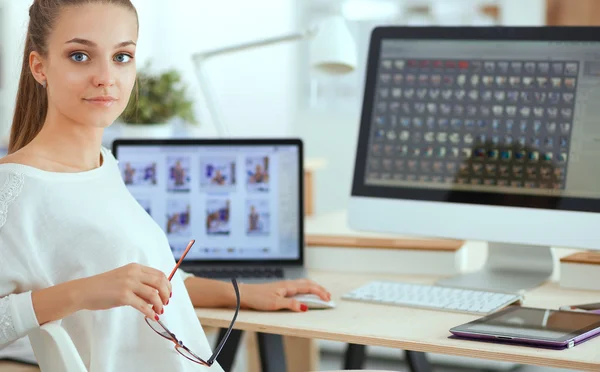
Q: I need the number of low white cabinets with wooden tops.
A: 2